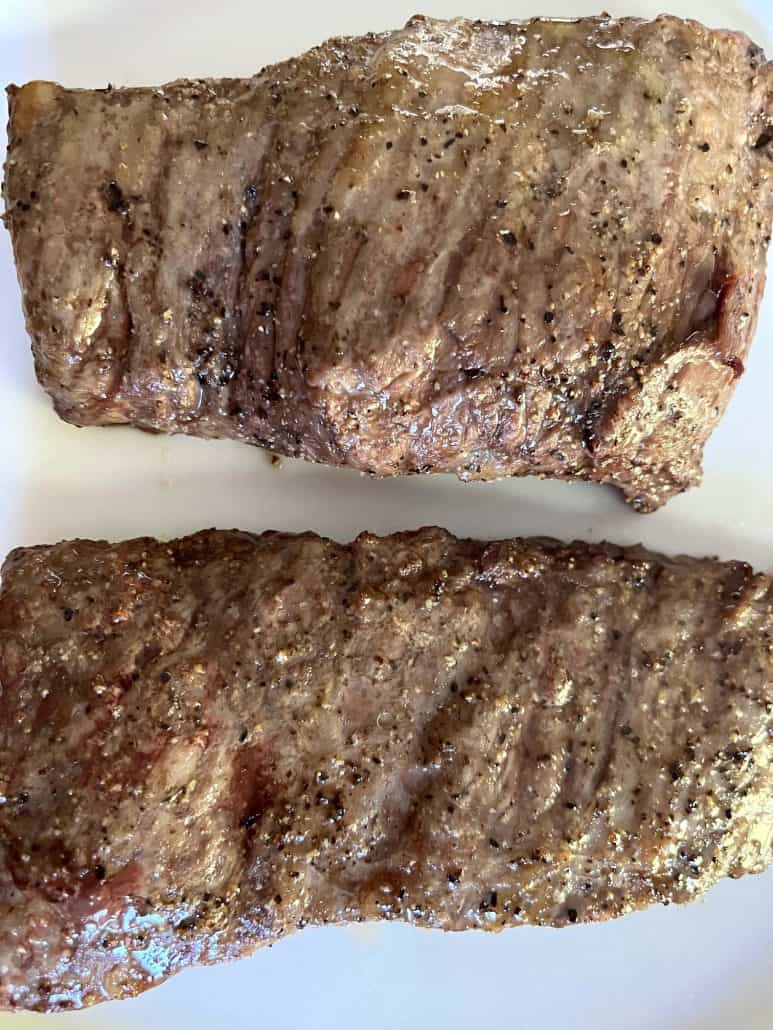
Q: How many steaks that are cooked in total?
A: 2